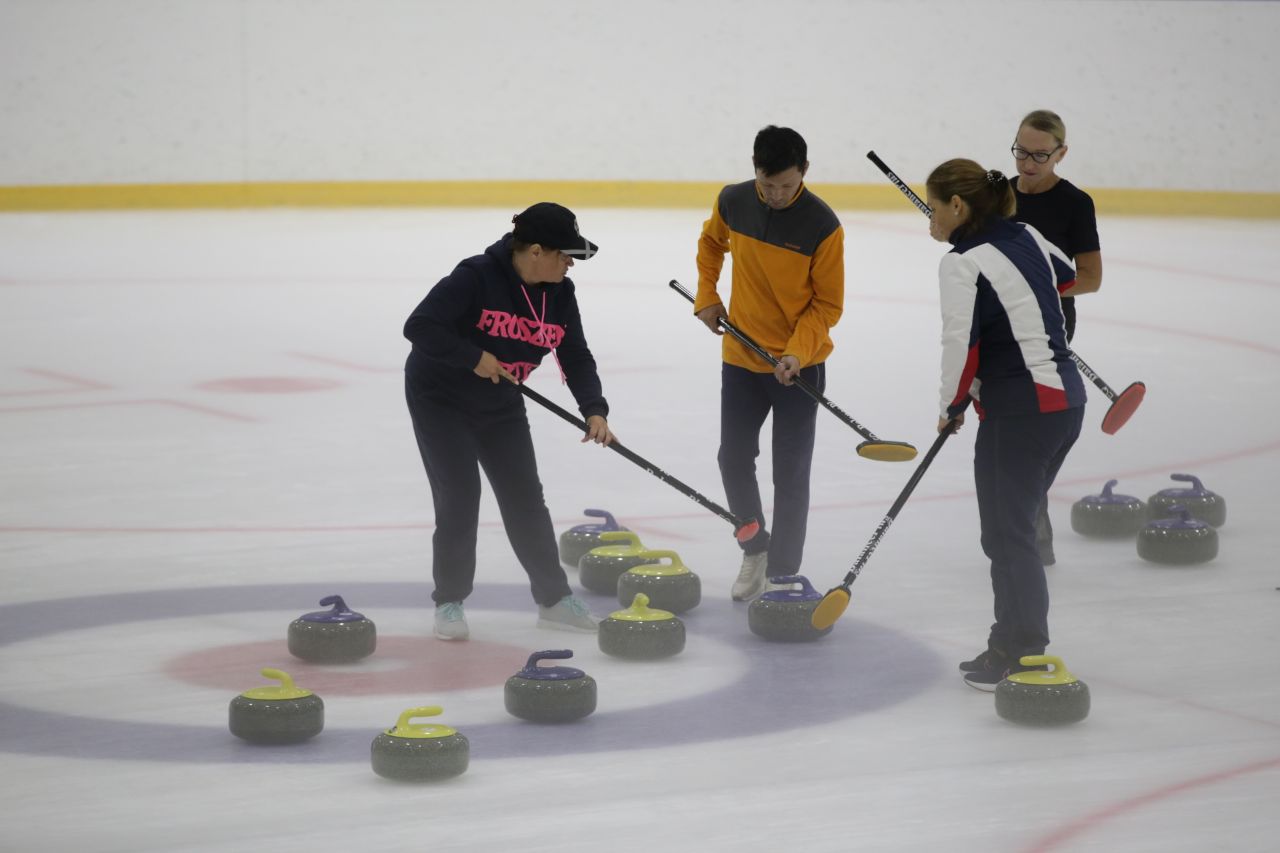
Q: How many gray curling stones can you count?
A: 13